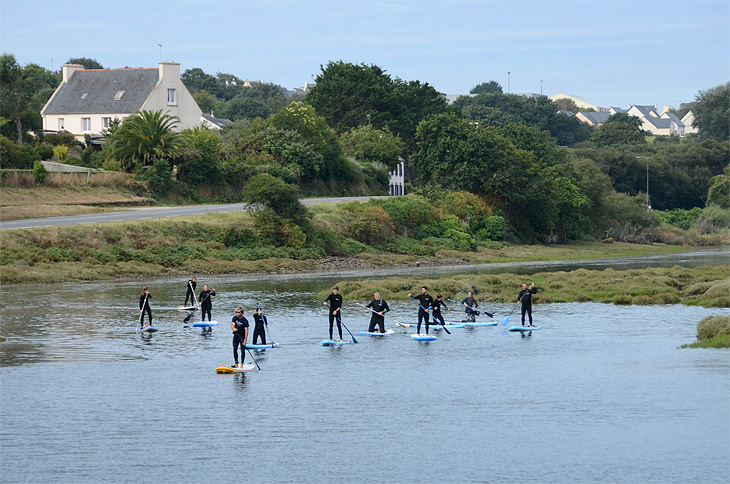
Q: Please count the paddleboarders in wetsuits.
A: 11